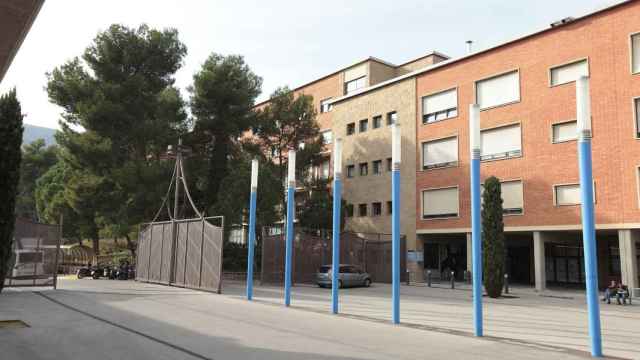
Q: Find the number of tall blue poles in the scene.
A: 6